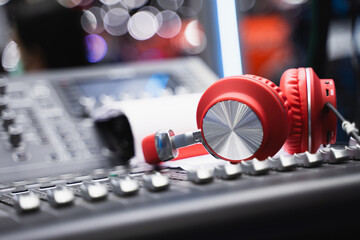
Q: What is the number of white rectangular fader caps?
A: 12